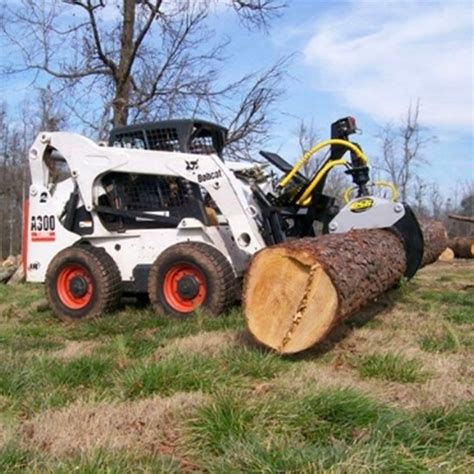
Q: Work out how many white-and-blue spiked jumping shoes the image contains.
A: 0